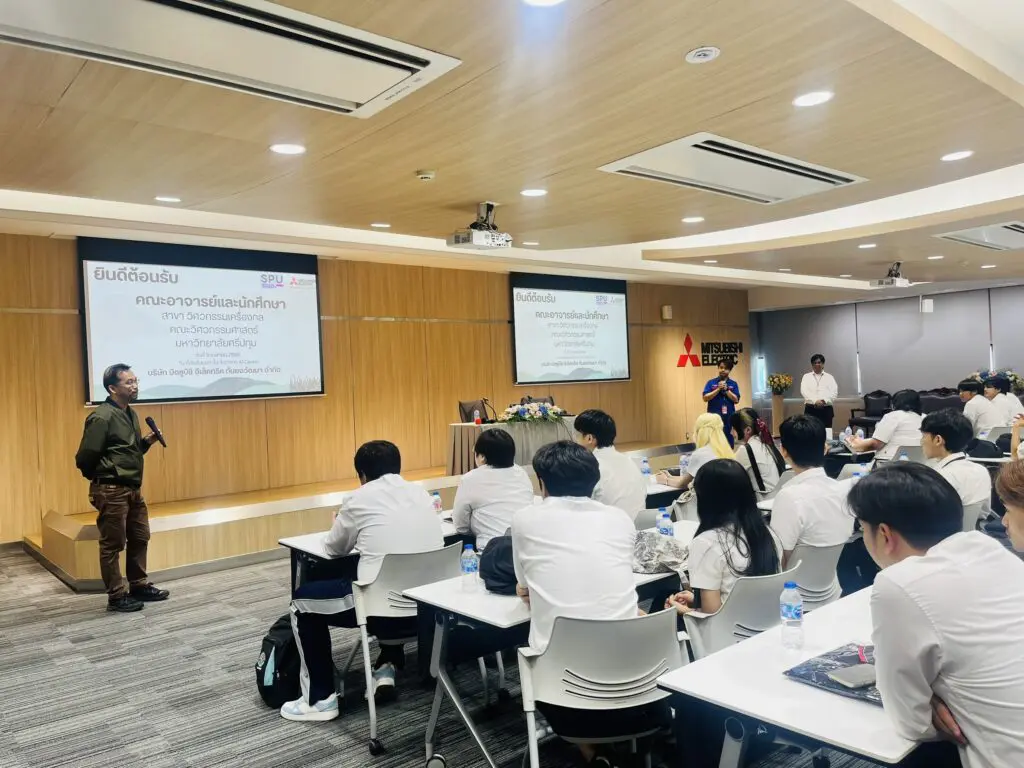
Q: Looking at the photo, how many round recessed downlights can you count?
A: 15